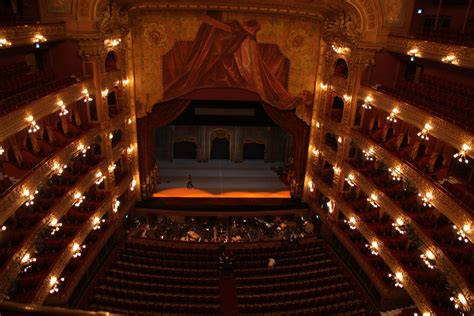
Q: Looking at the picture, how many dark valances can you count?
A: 1